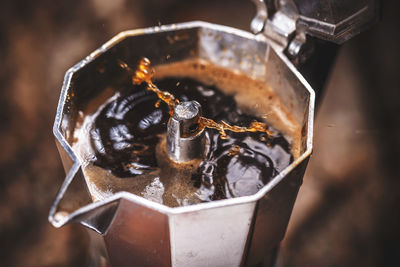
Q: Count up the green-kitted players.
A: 0